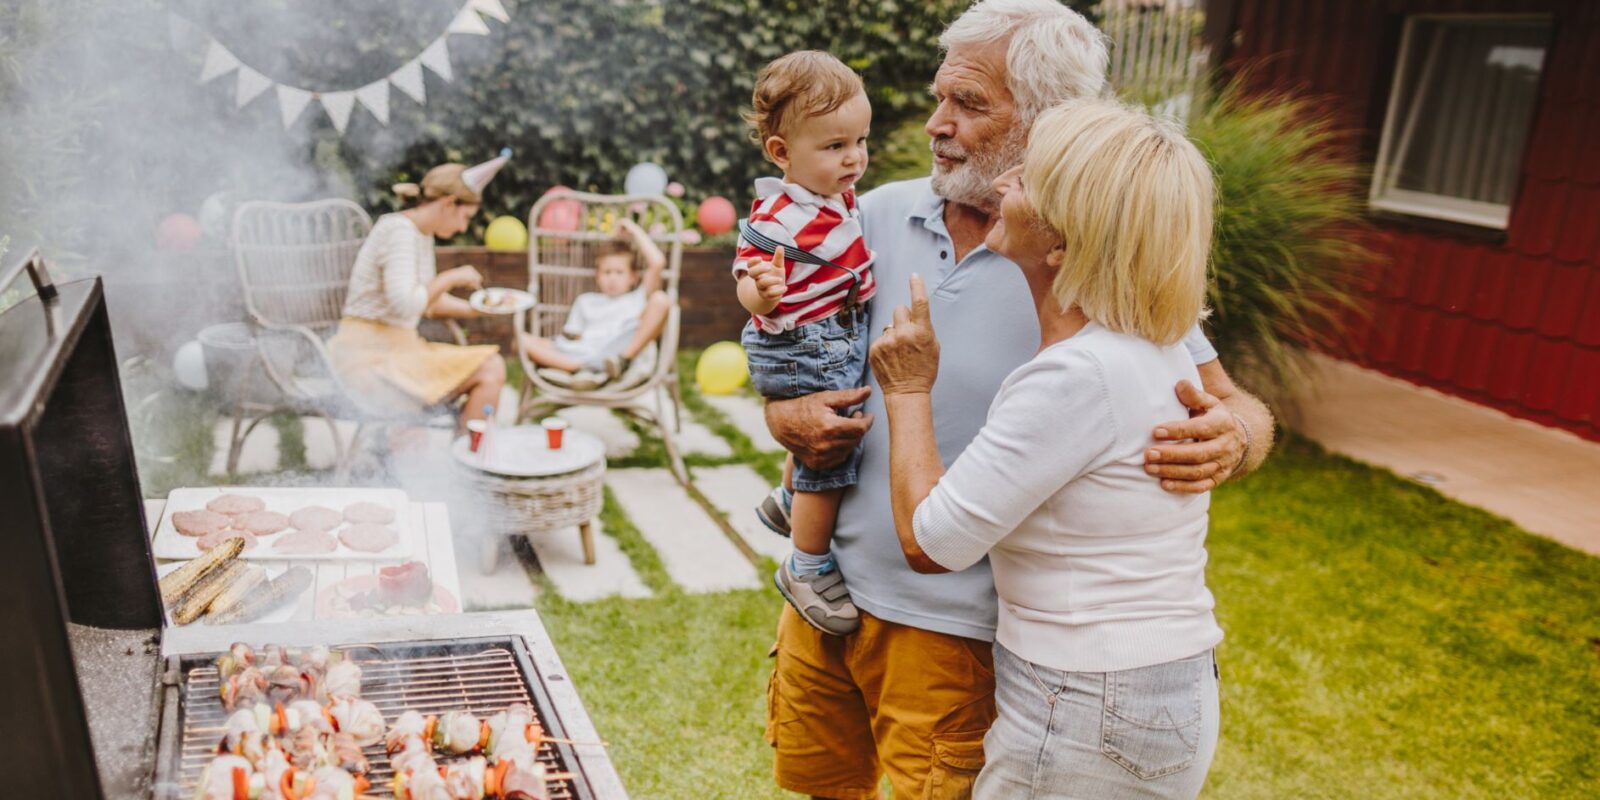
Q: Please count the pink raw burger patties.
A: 8